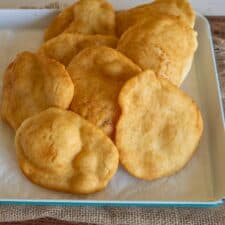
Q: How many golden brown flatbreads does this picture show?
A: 8